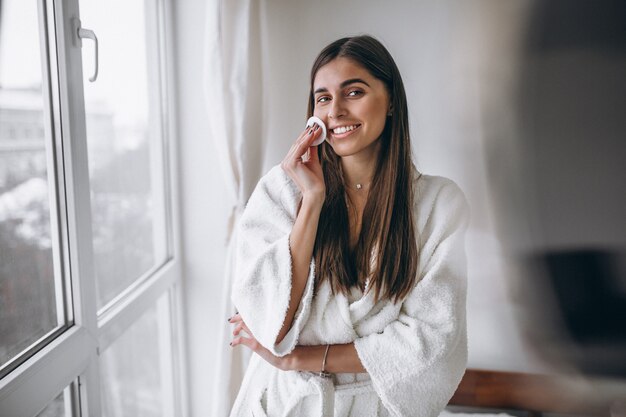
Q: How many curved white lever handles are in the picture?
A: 1